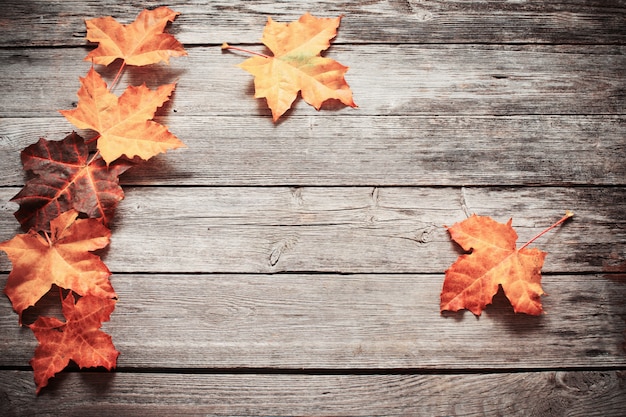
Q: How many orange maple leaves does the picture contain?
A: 6